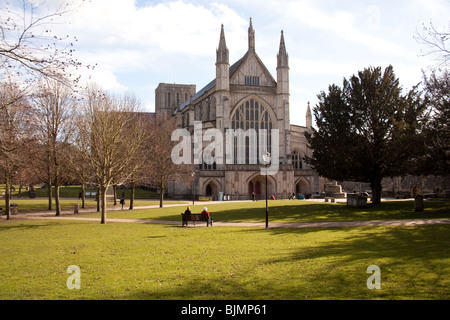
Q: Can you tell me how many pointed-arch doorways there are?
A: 3